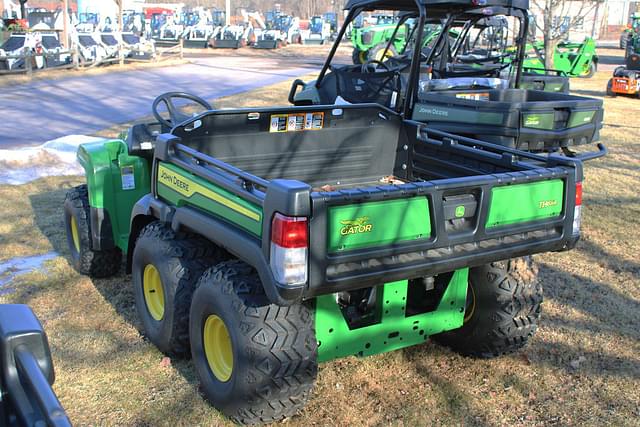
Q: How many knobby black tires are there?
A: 4